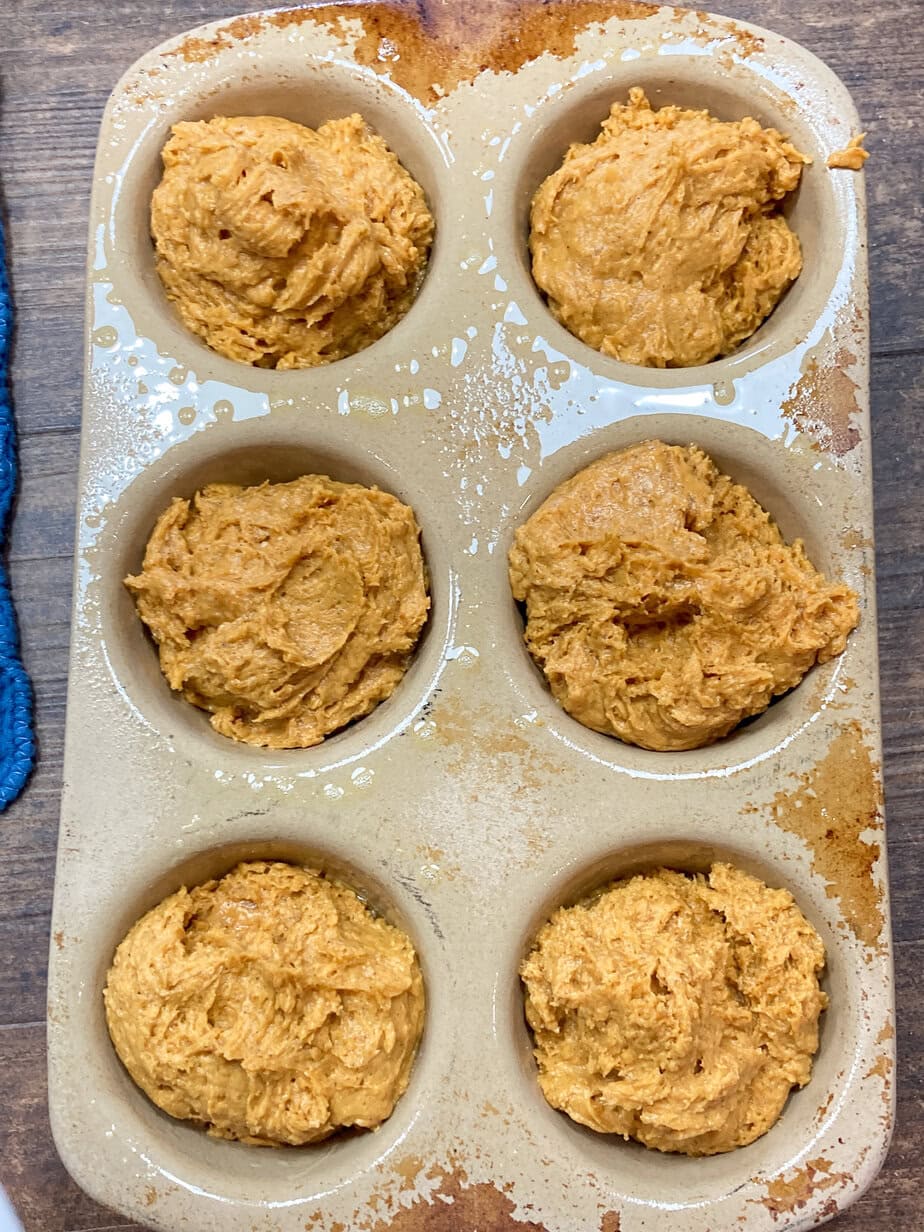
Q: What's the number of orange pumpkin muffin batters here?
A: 6